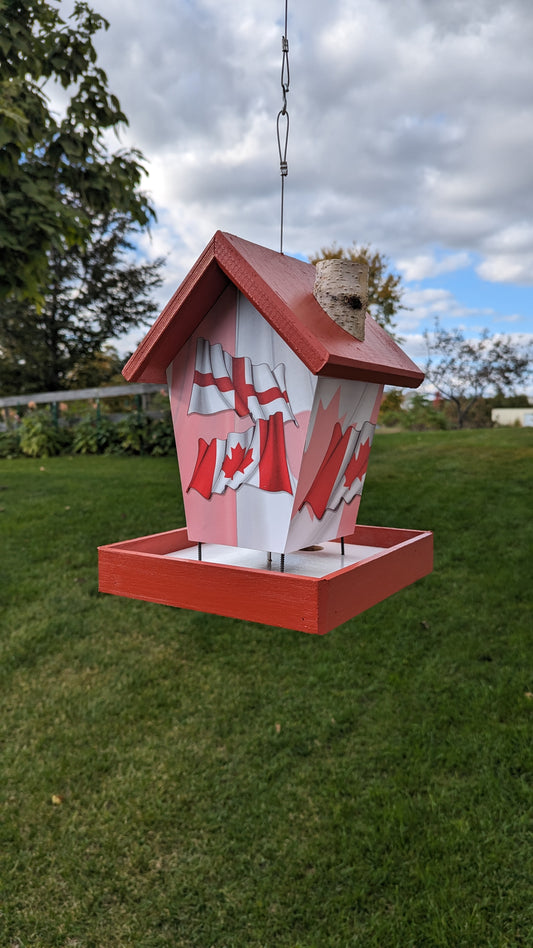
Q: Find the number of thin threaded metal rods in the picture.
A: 4